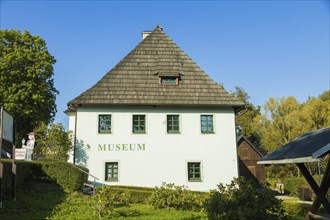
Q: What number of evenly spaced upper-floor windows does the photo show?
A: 4